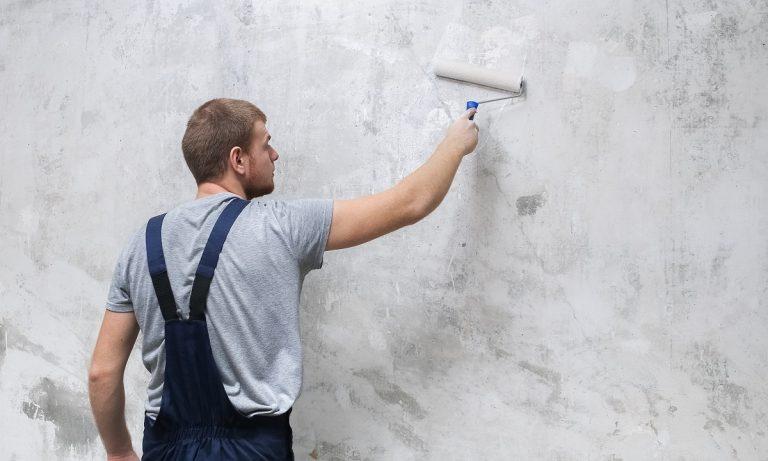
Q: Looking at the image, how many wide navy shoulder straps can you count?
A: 2